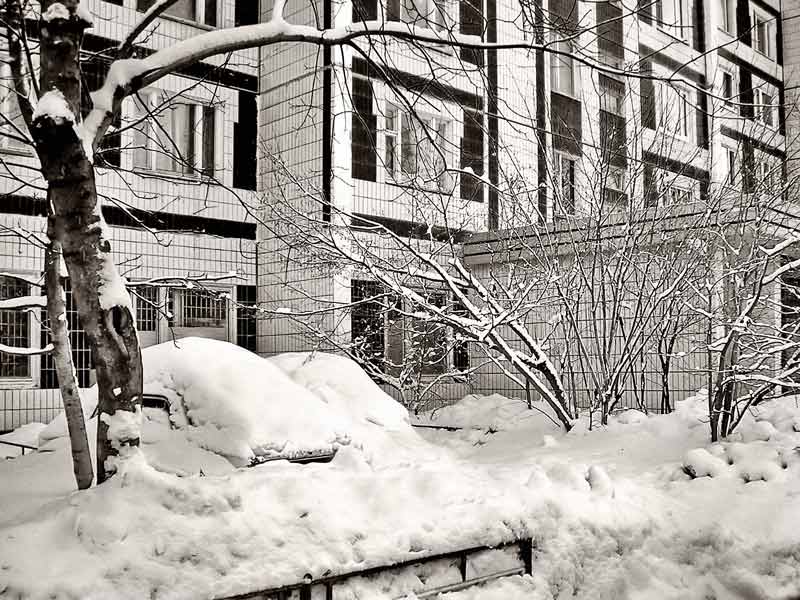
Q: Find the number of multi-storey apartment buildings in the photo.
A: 1